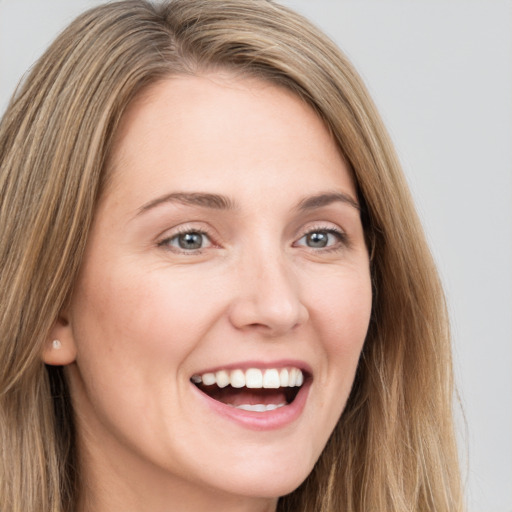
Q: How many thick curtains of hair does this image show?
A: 2